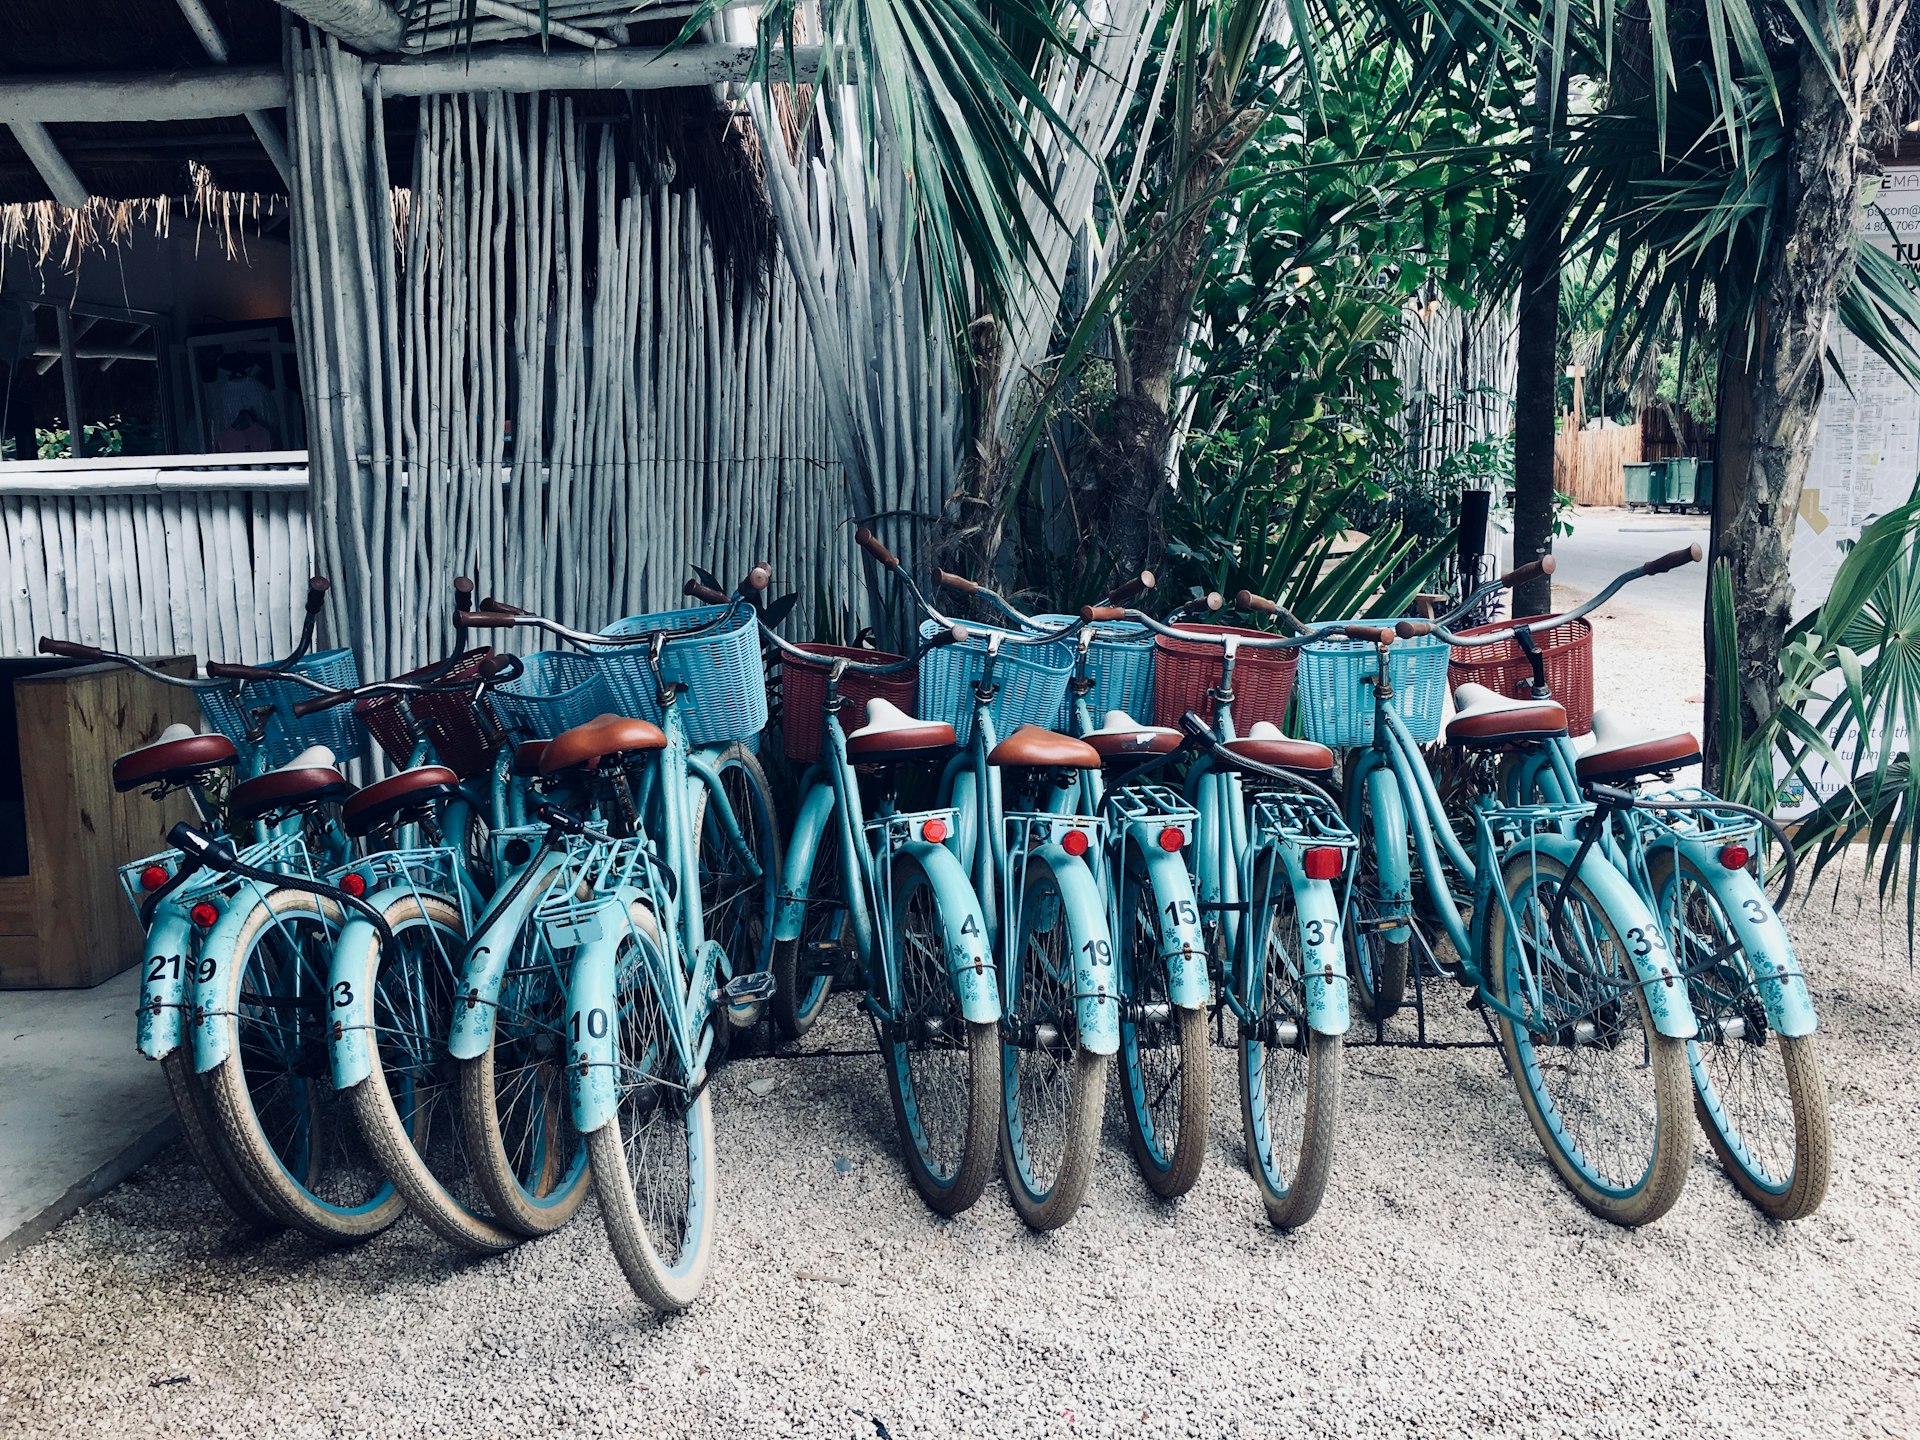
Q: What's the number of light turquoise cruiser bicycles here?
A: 11